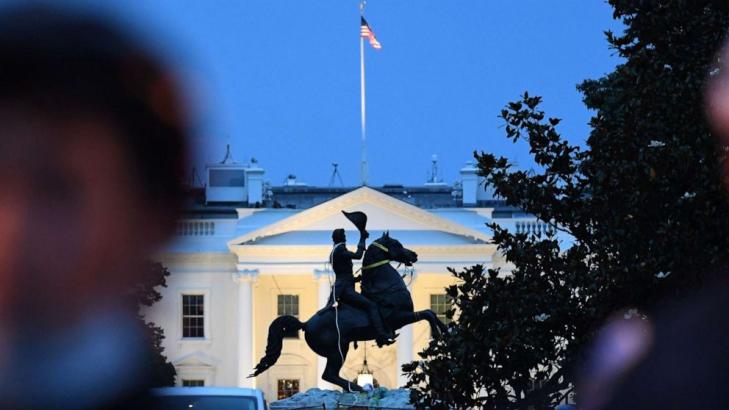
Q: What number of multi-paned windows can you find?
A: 5